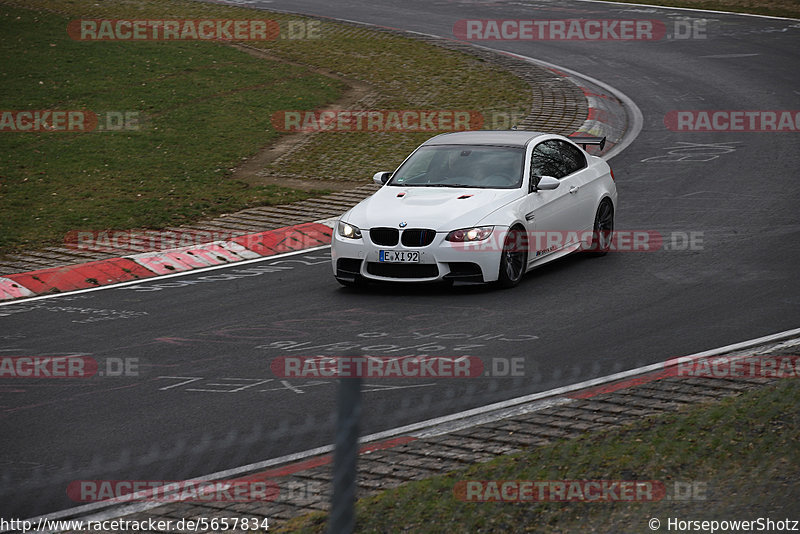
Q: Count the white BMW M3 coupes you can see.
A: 1